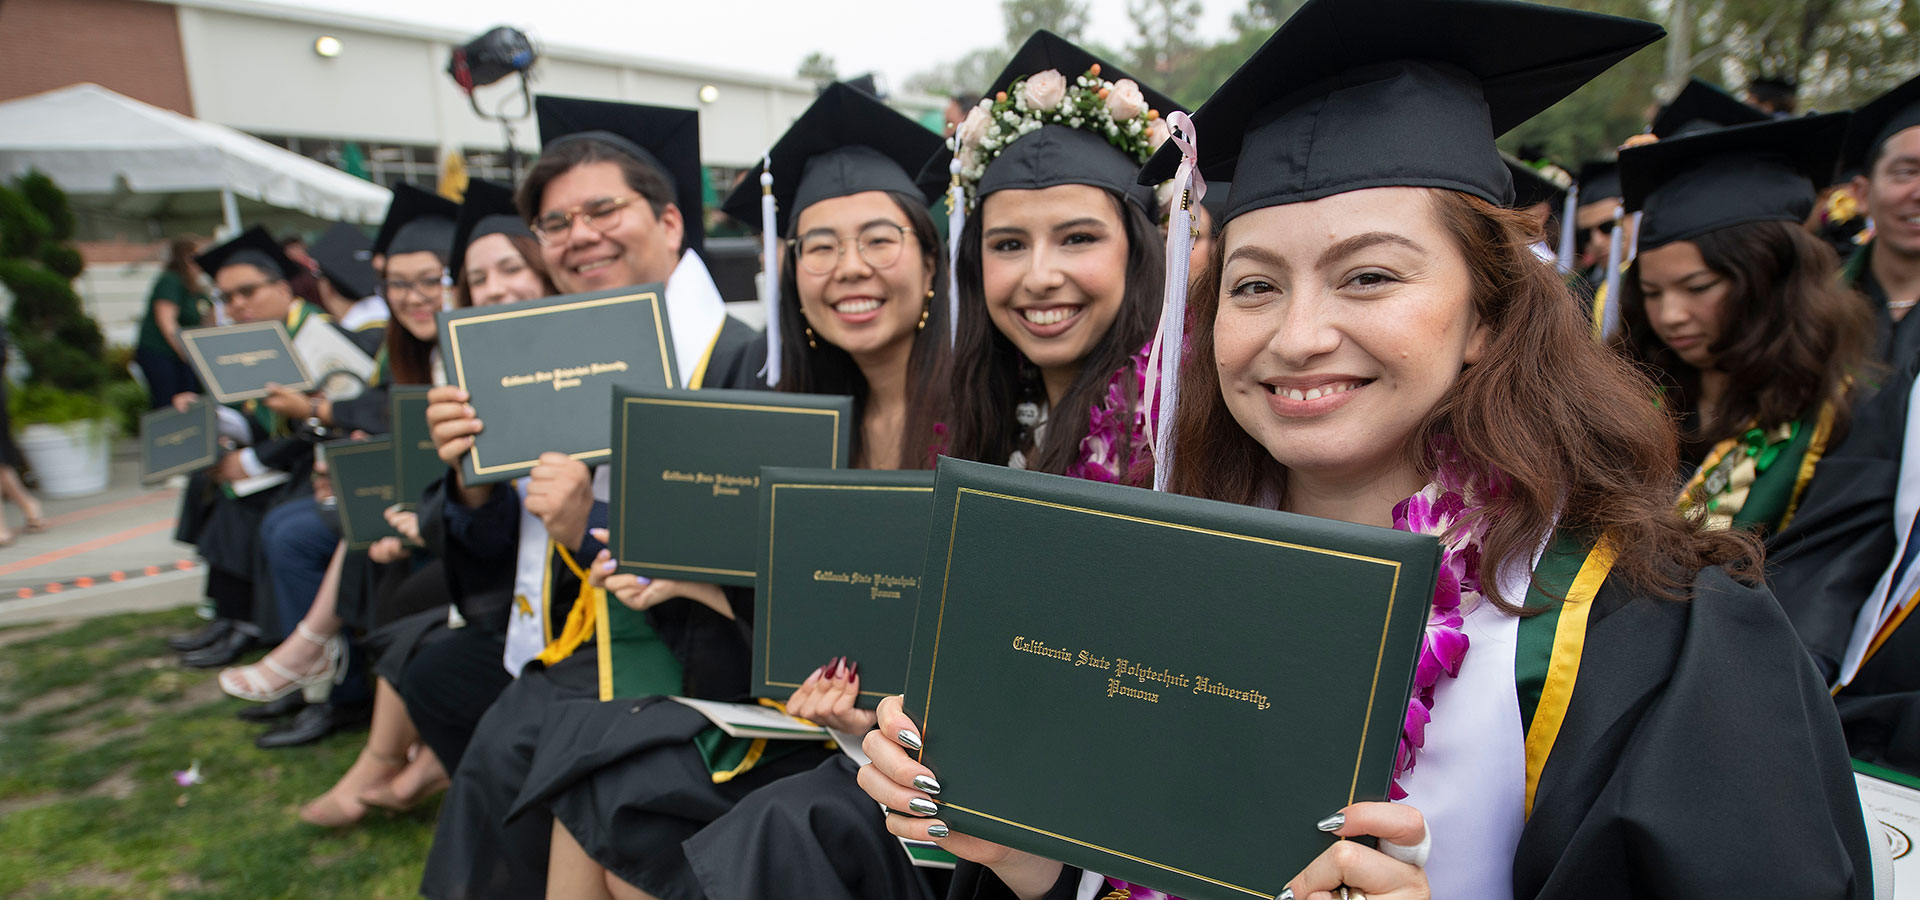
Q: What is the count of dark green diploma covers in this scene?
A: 8